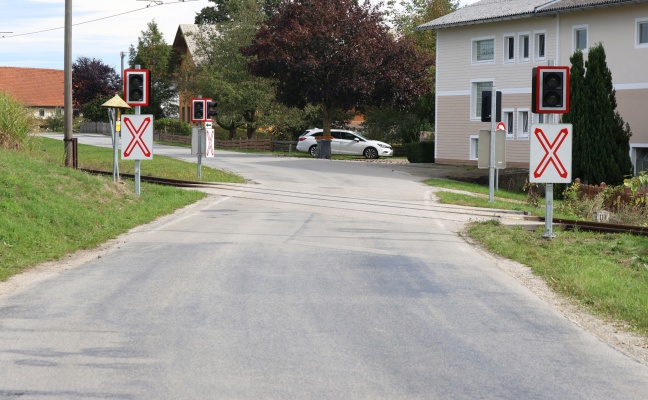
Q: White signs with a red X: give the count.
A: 3